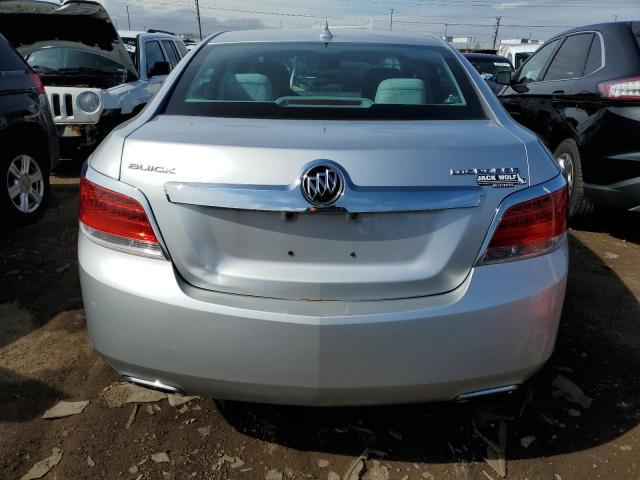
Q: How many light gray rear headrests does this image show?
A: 2